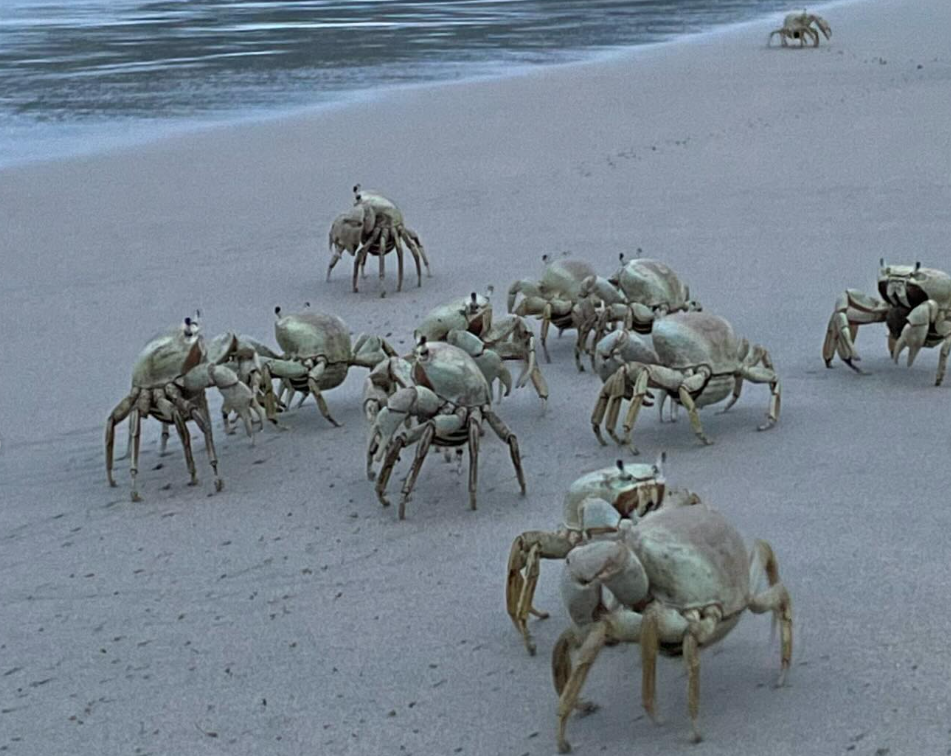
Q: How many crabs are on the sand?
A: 12